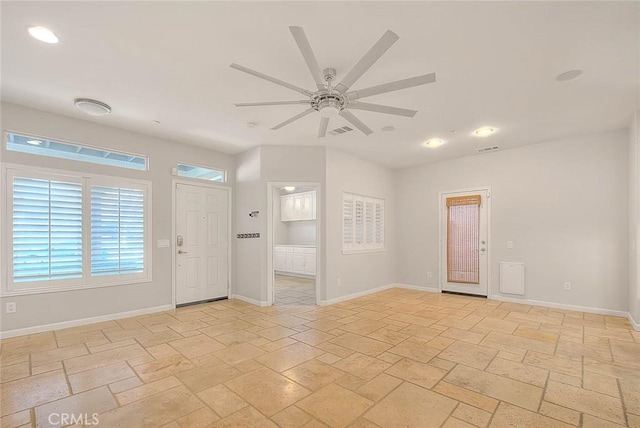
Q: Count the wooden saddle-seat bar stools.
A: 0